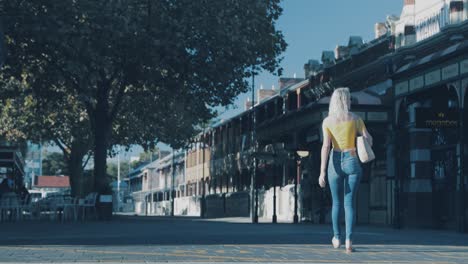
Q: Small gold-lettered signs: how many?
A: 1